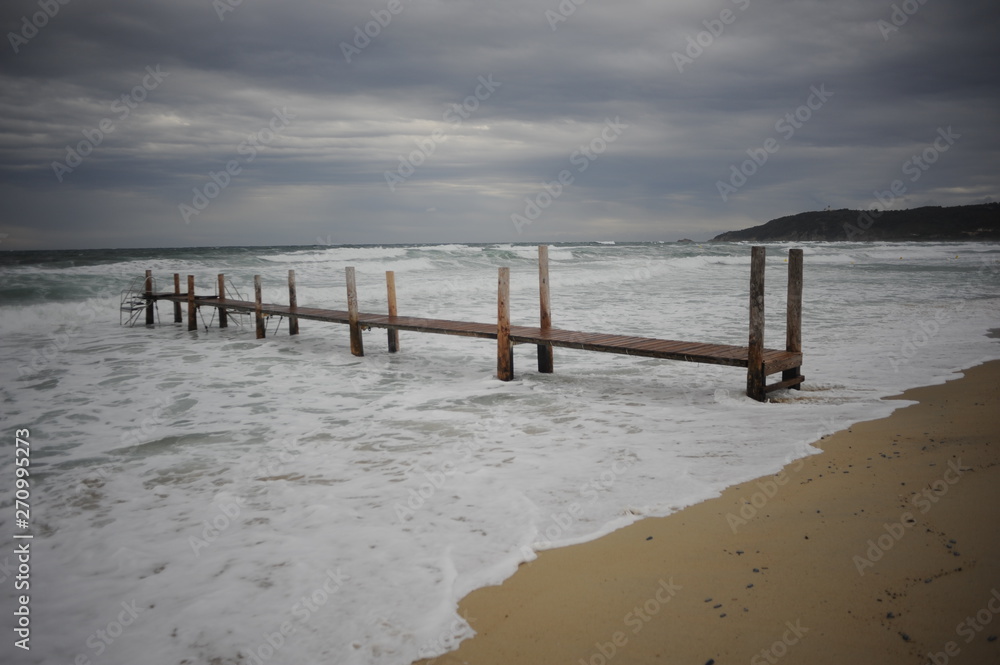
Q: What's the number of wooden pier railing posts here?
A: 12